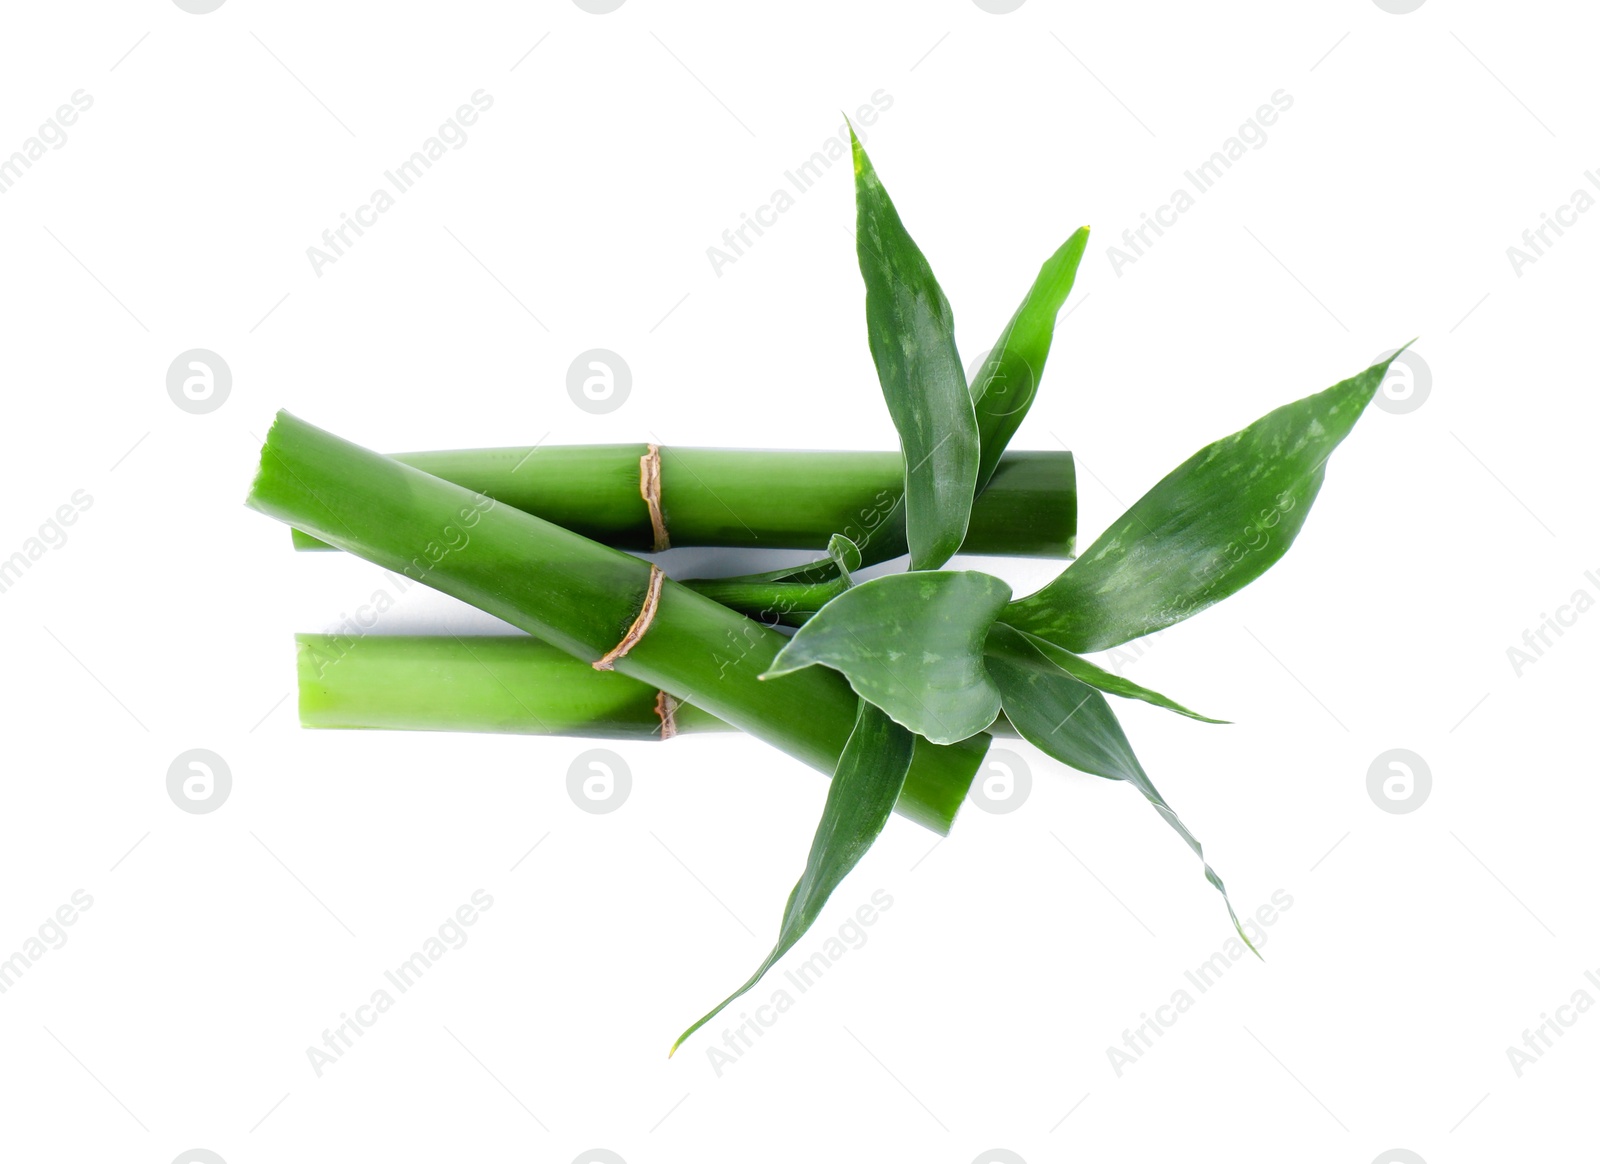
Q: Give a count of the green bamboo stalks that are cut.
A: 3